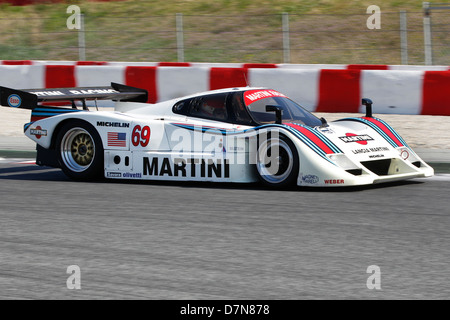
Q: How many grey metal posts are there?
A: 5